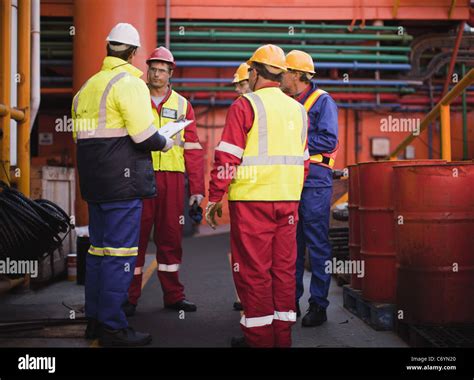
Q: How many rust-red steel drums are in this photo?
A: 3